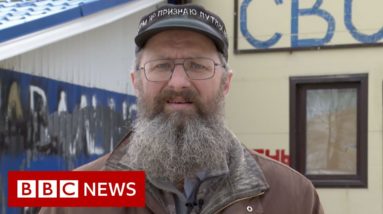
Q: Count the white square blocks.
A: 3